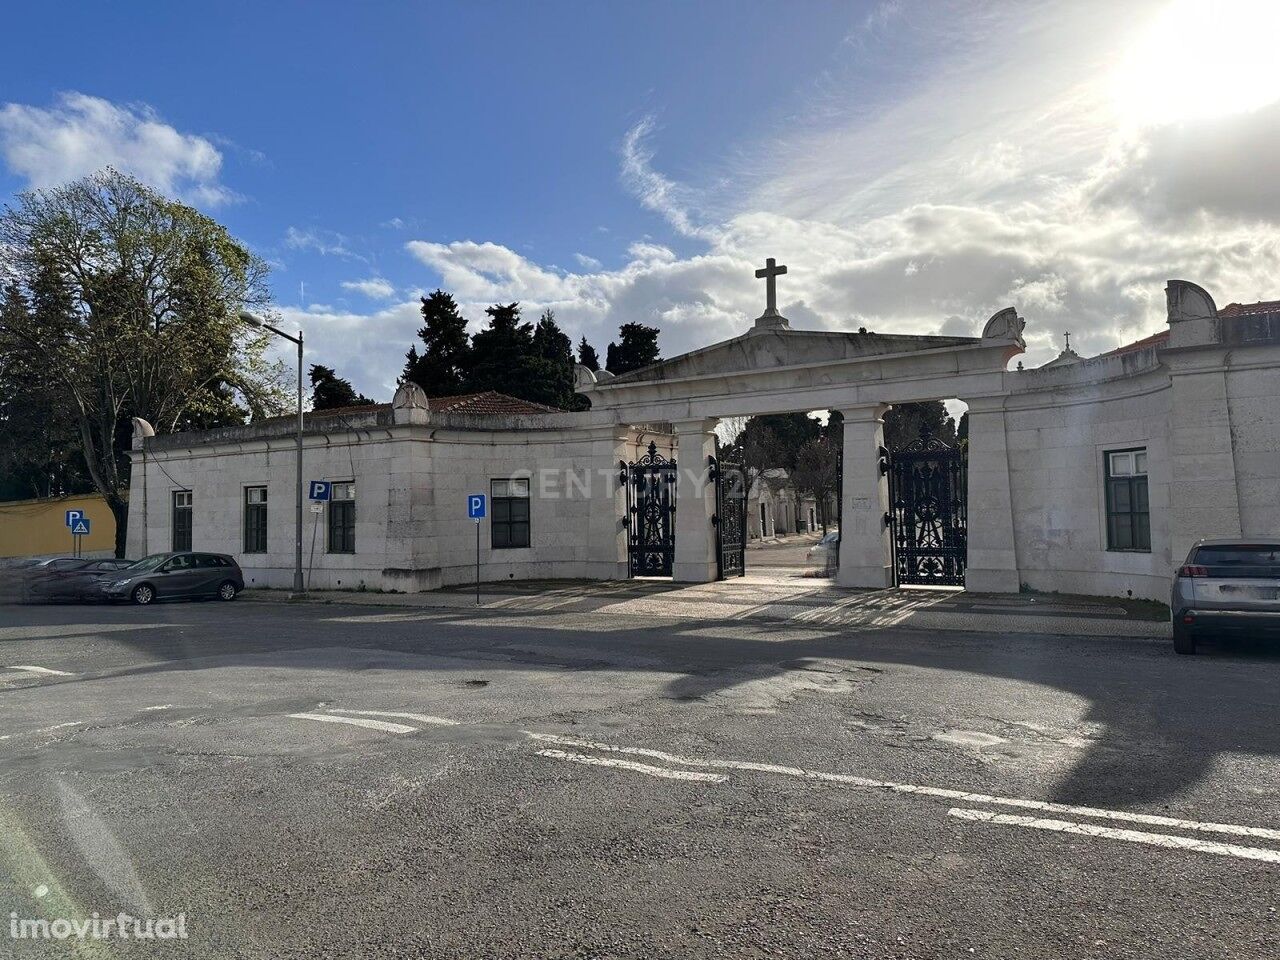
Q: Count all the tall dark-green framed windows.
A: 5